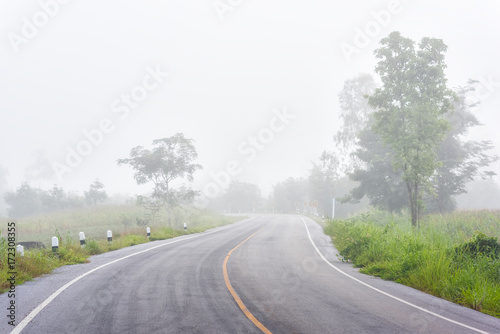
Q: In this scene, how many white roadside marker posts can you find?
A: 6